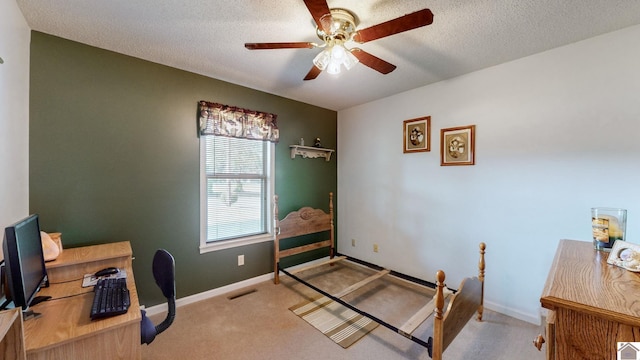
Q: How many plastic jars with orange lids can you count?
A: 0